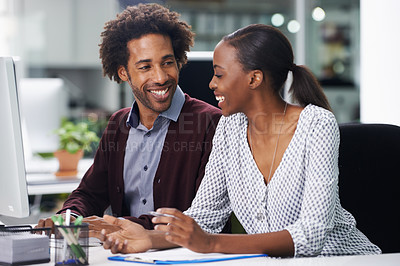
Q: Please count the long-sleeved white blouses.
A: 1